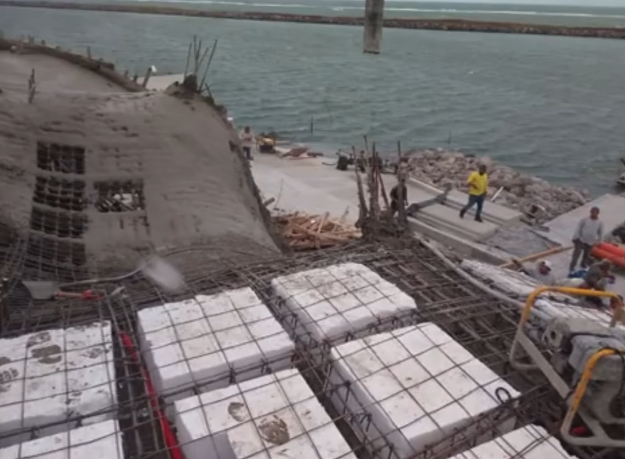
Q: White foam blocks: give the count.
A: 7